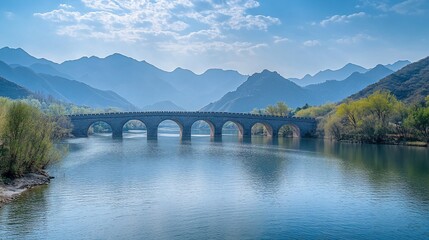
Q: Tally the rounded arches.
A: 7